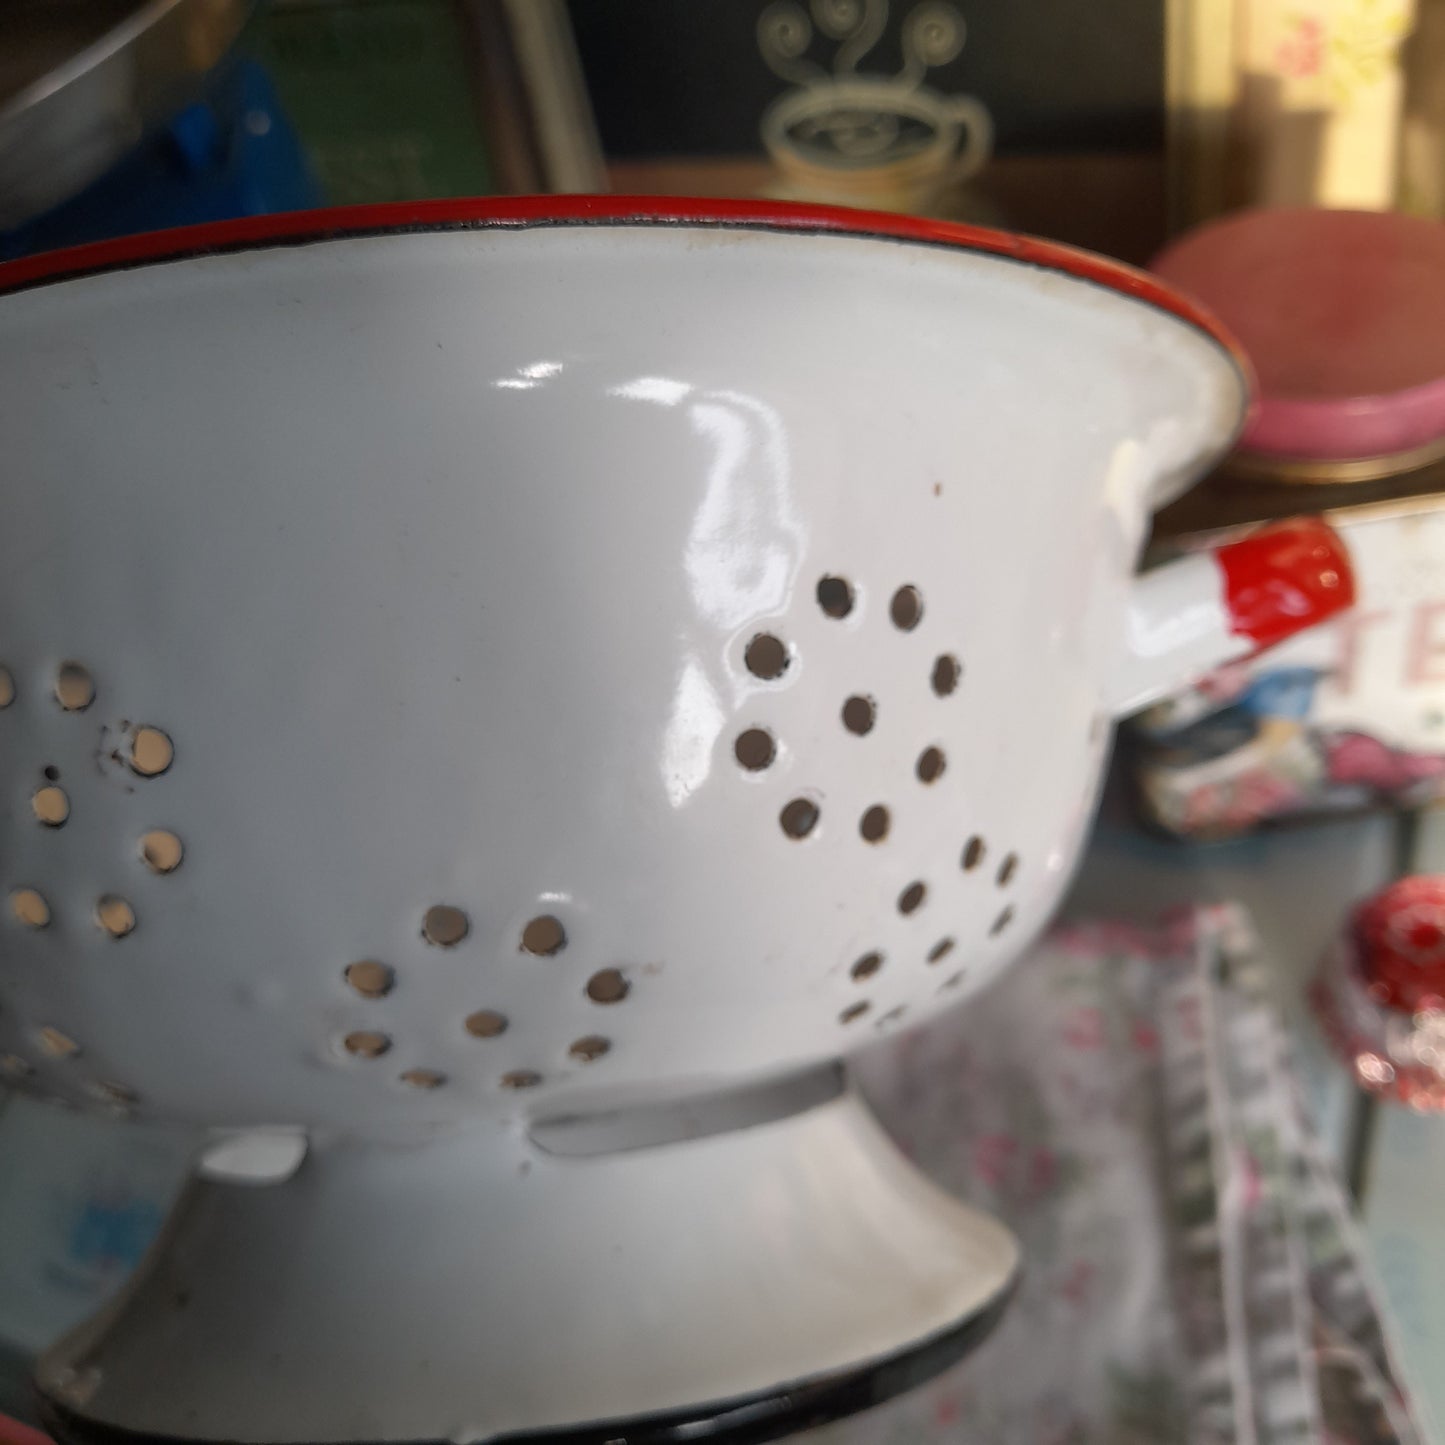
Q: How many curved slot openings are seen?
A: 2